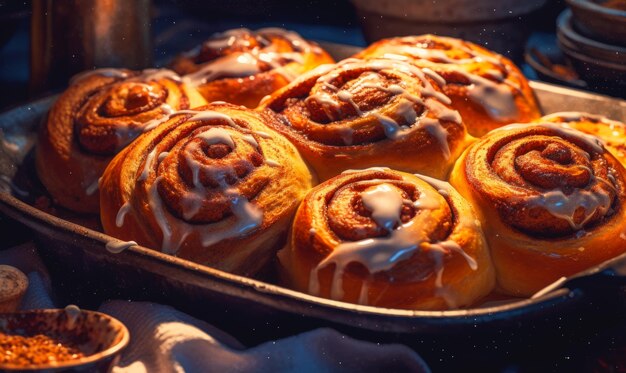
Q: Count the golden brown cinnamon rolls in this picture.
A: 8